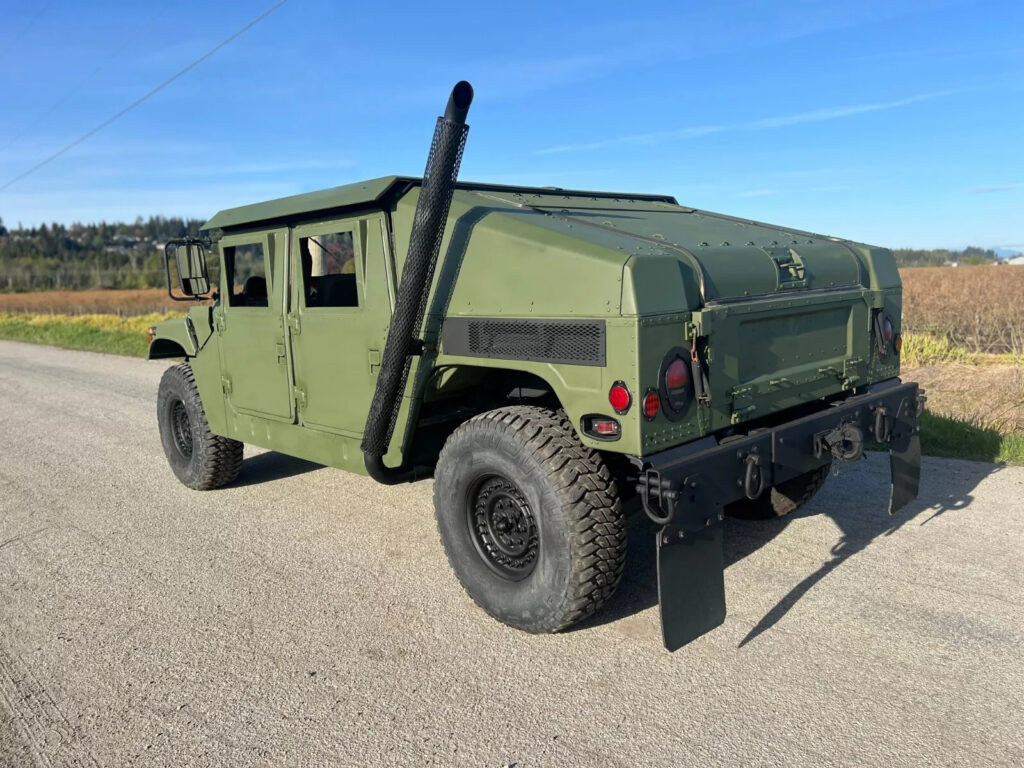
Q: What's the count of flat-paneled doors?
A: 2